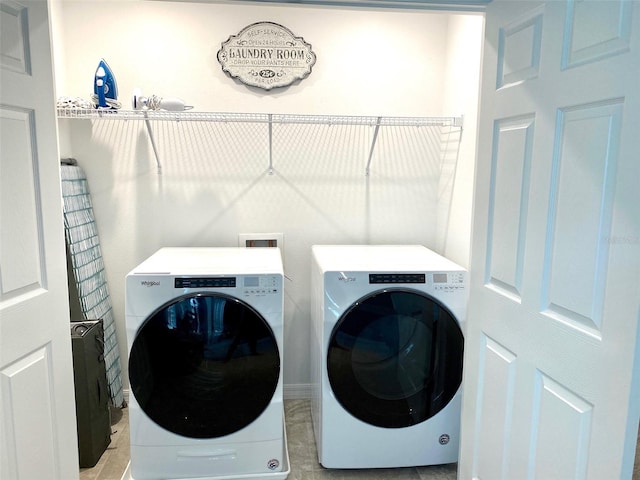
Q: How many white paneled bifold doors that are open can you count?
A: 2